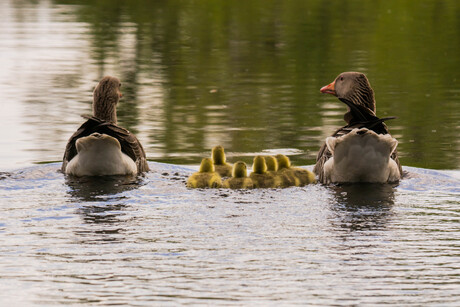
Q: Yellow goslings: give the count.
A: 6